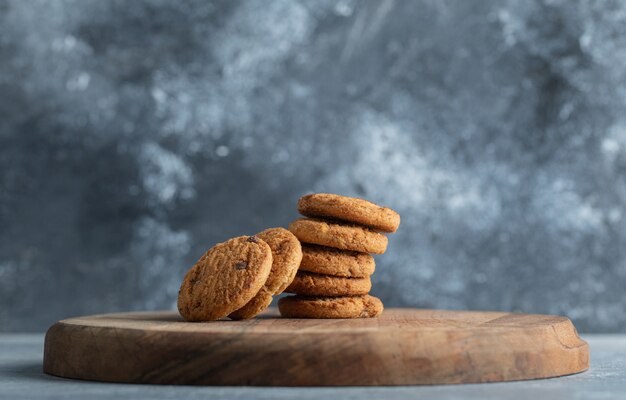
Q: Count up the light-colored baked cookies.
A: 7